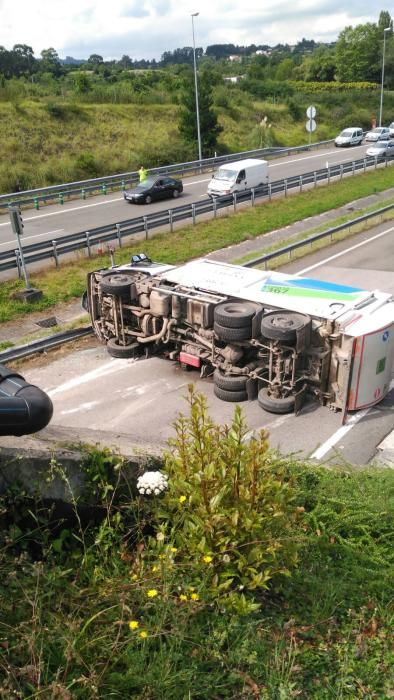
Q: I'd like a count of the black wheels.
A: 8